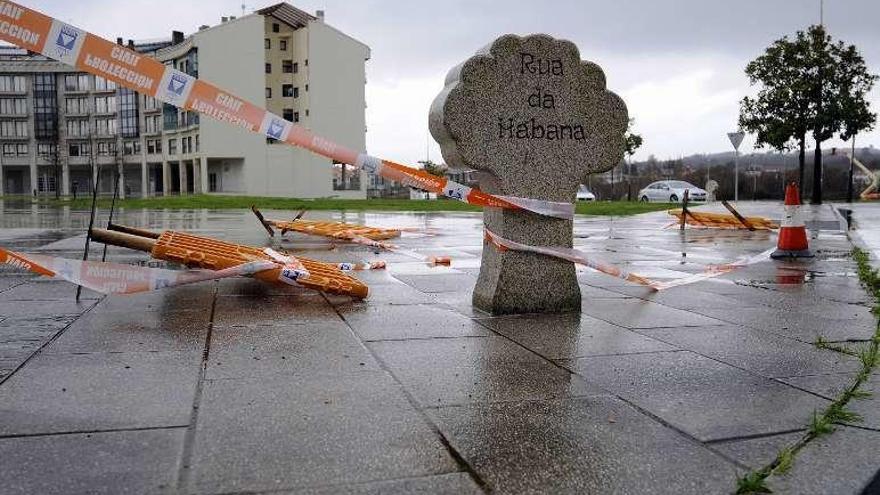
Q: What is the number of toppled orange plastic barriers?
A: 3